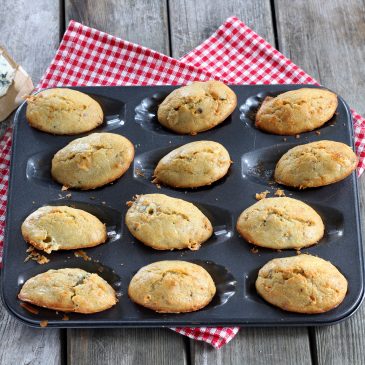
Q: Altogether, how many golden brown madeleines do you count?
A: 12